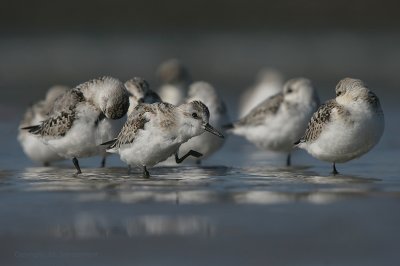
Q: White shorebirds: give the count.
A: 9